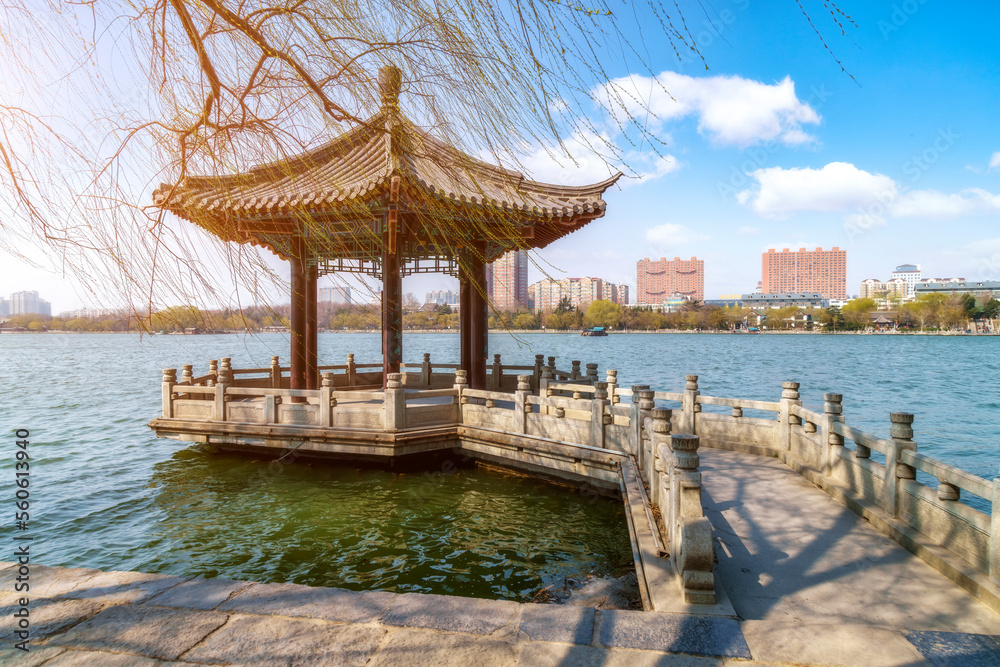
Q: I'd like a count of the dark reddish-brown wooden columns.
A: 5